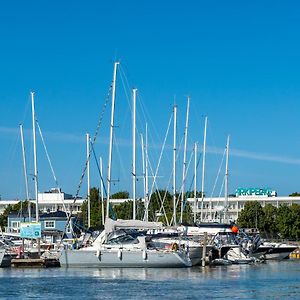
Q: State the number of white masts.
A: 13